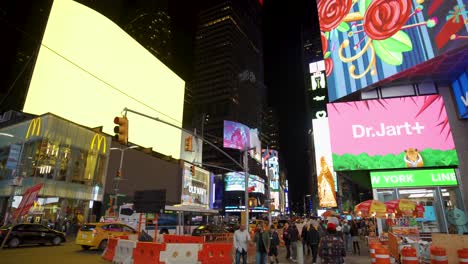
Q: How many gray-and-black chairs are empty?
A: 0